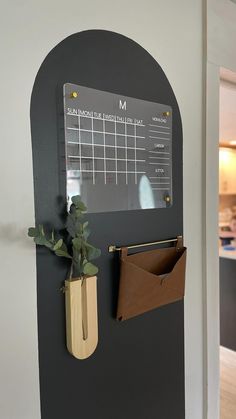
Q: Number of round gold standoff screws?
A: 3